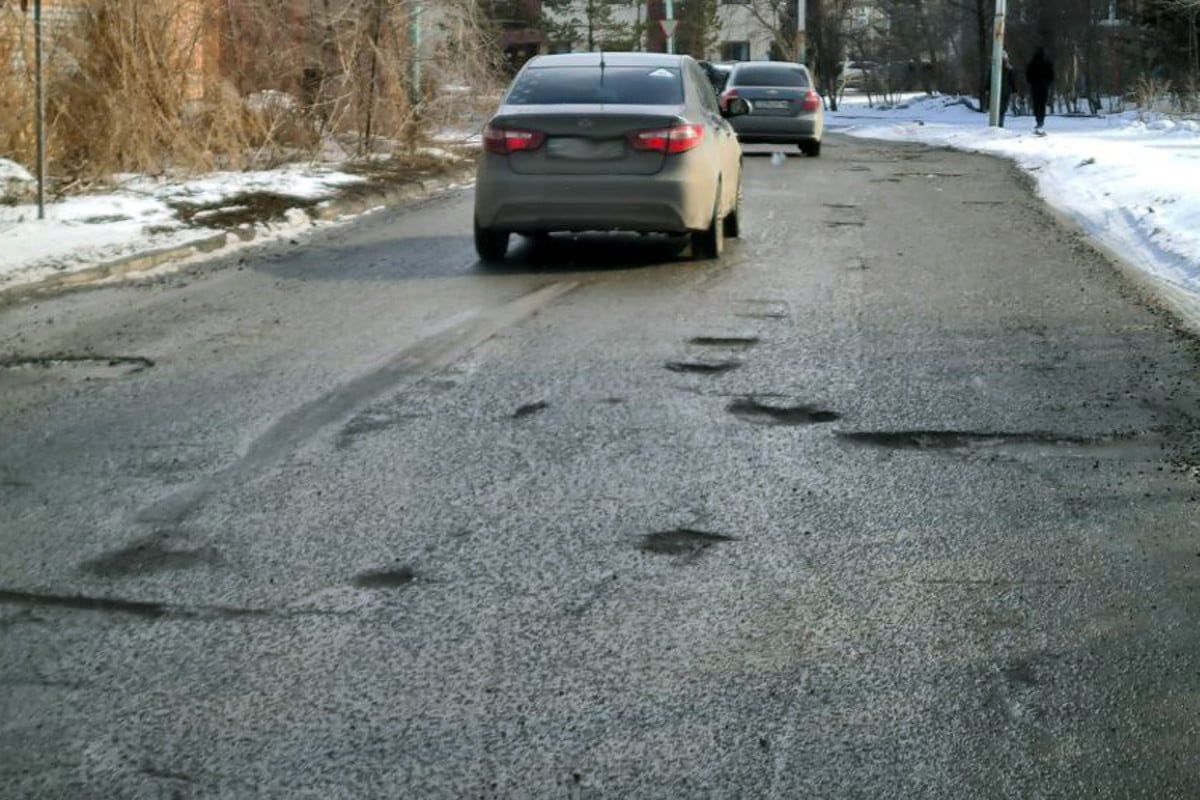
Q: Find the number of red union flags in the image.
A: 0